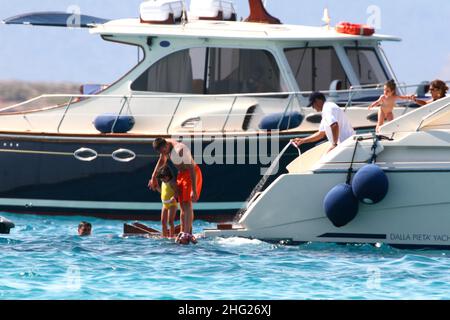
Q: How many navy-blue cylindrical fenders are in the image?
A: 2